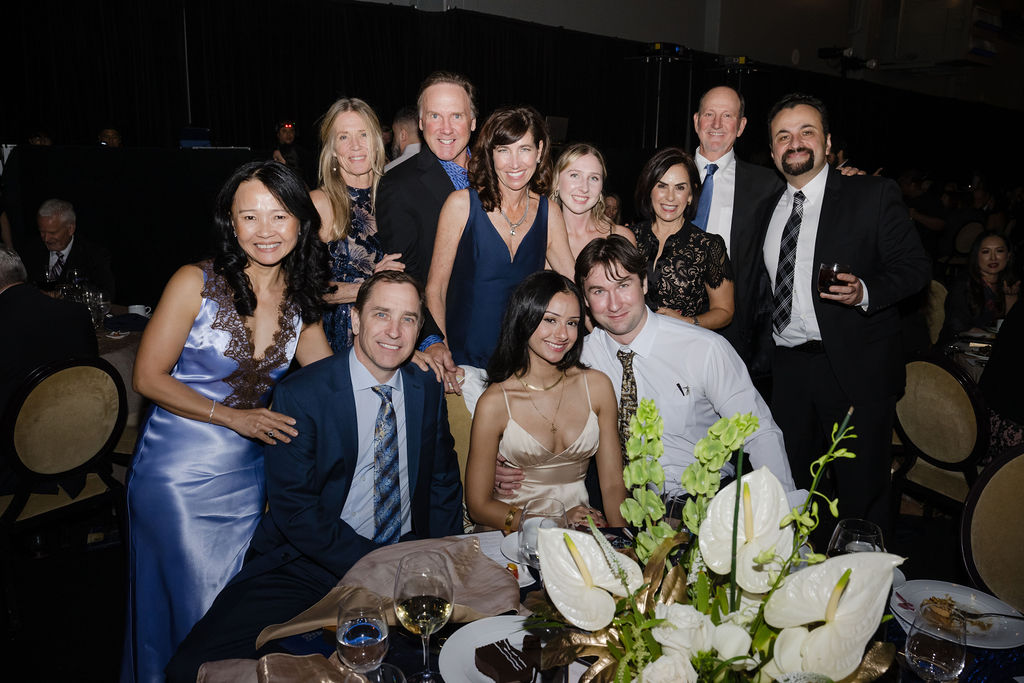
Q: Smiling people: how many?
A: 11